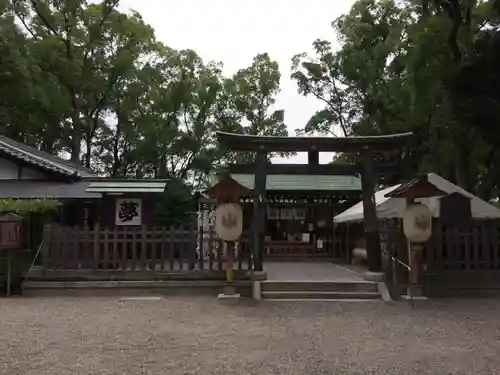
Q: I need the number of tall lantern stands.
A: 2